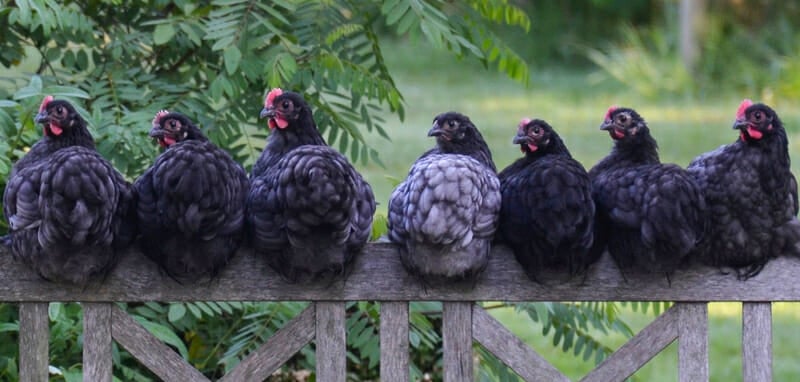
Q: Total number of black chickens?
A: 6